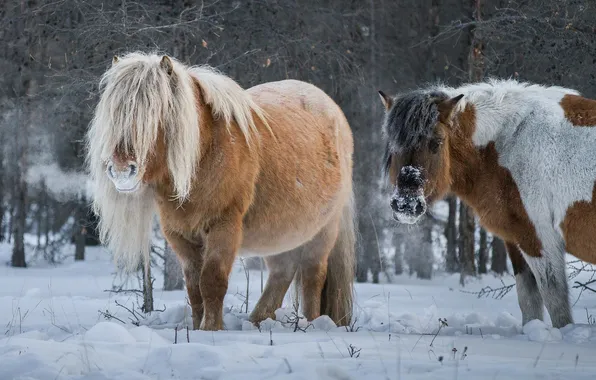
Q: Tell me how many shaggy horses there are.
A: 2